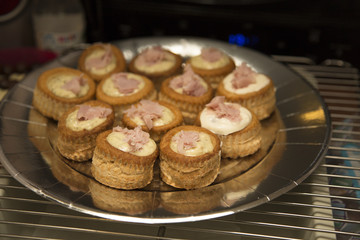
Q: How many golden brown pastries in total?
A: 12